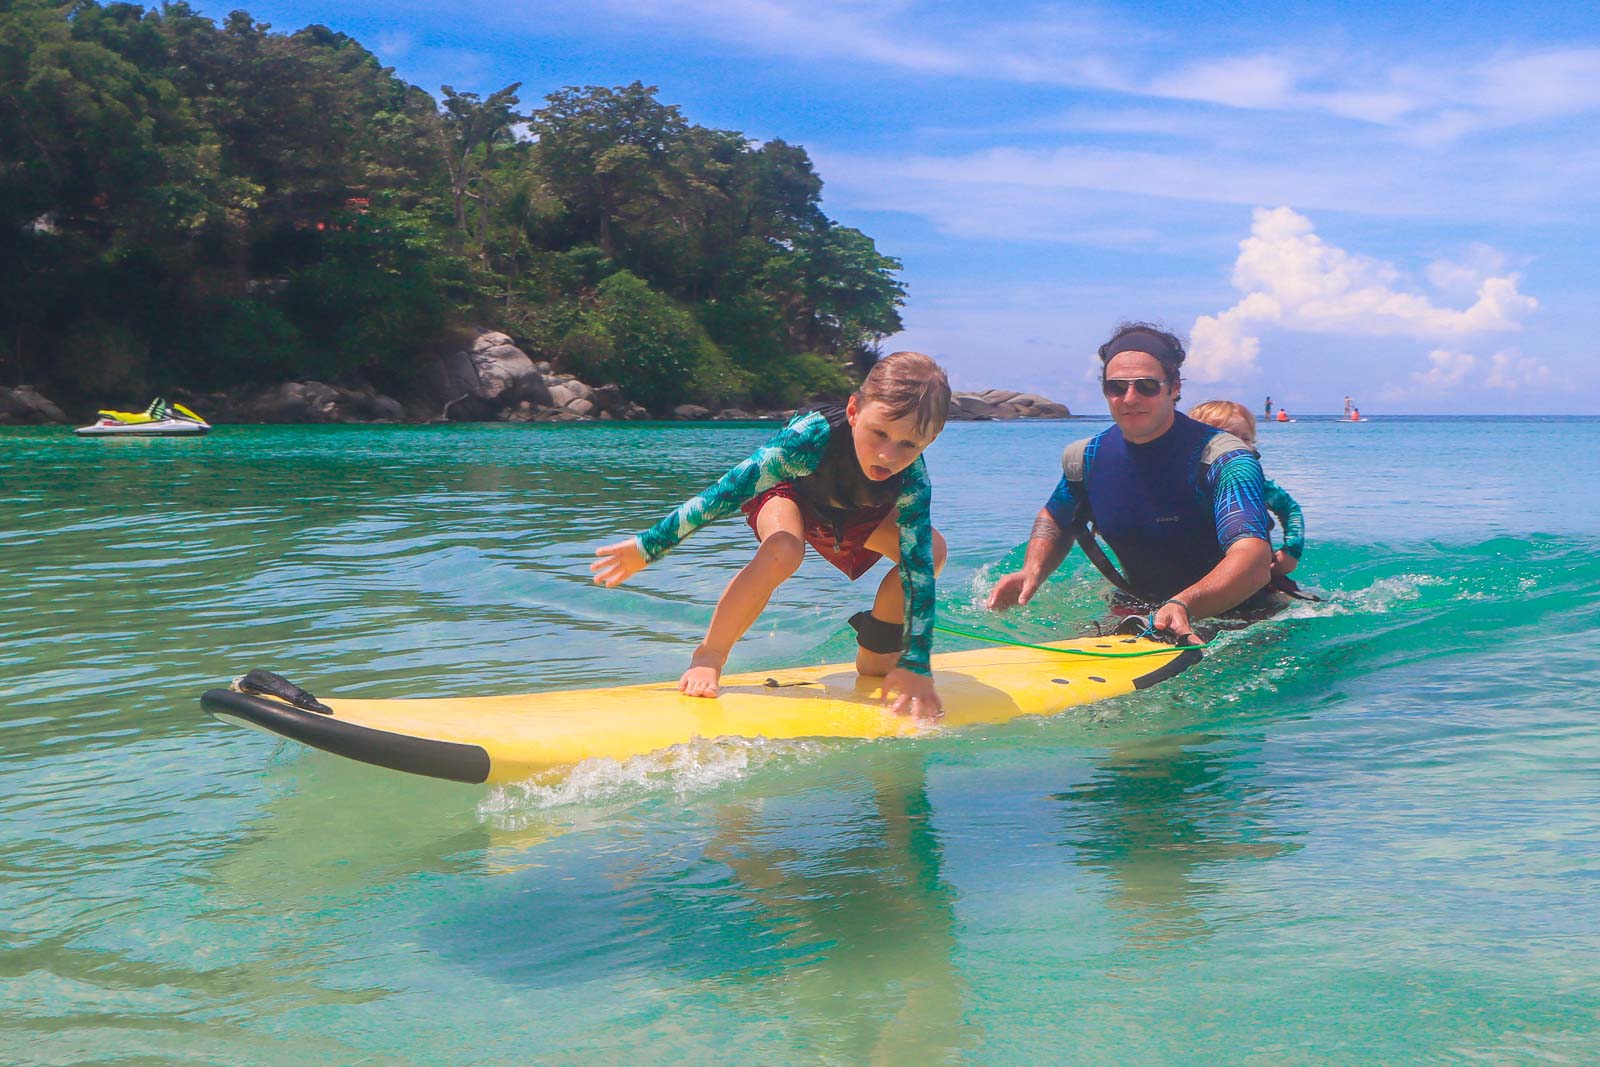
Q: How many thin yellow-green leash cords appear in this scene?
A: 1